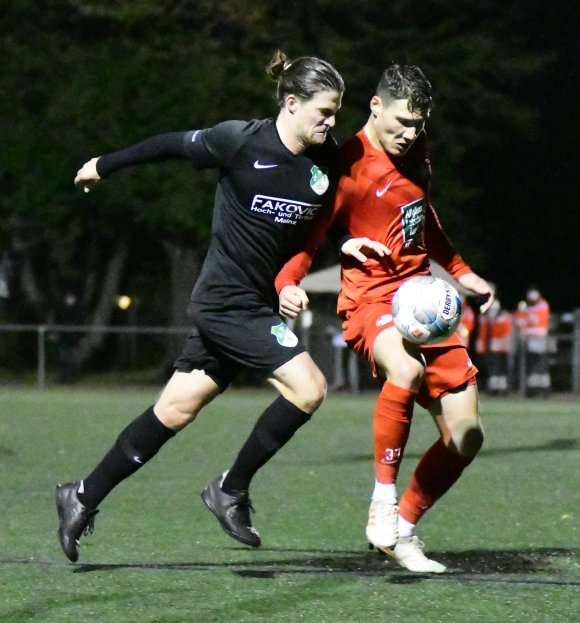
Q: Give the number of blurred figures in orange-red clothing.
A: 3